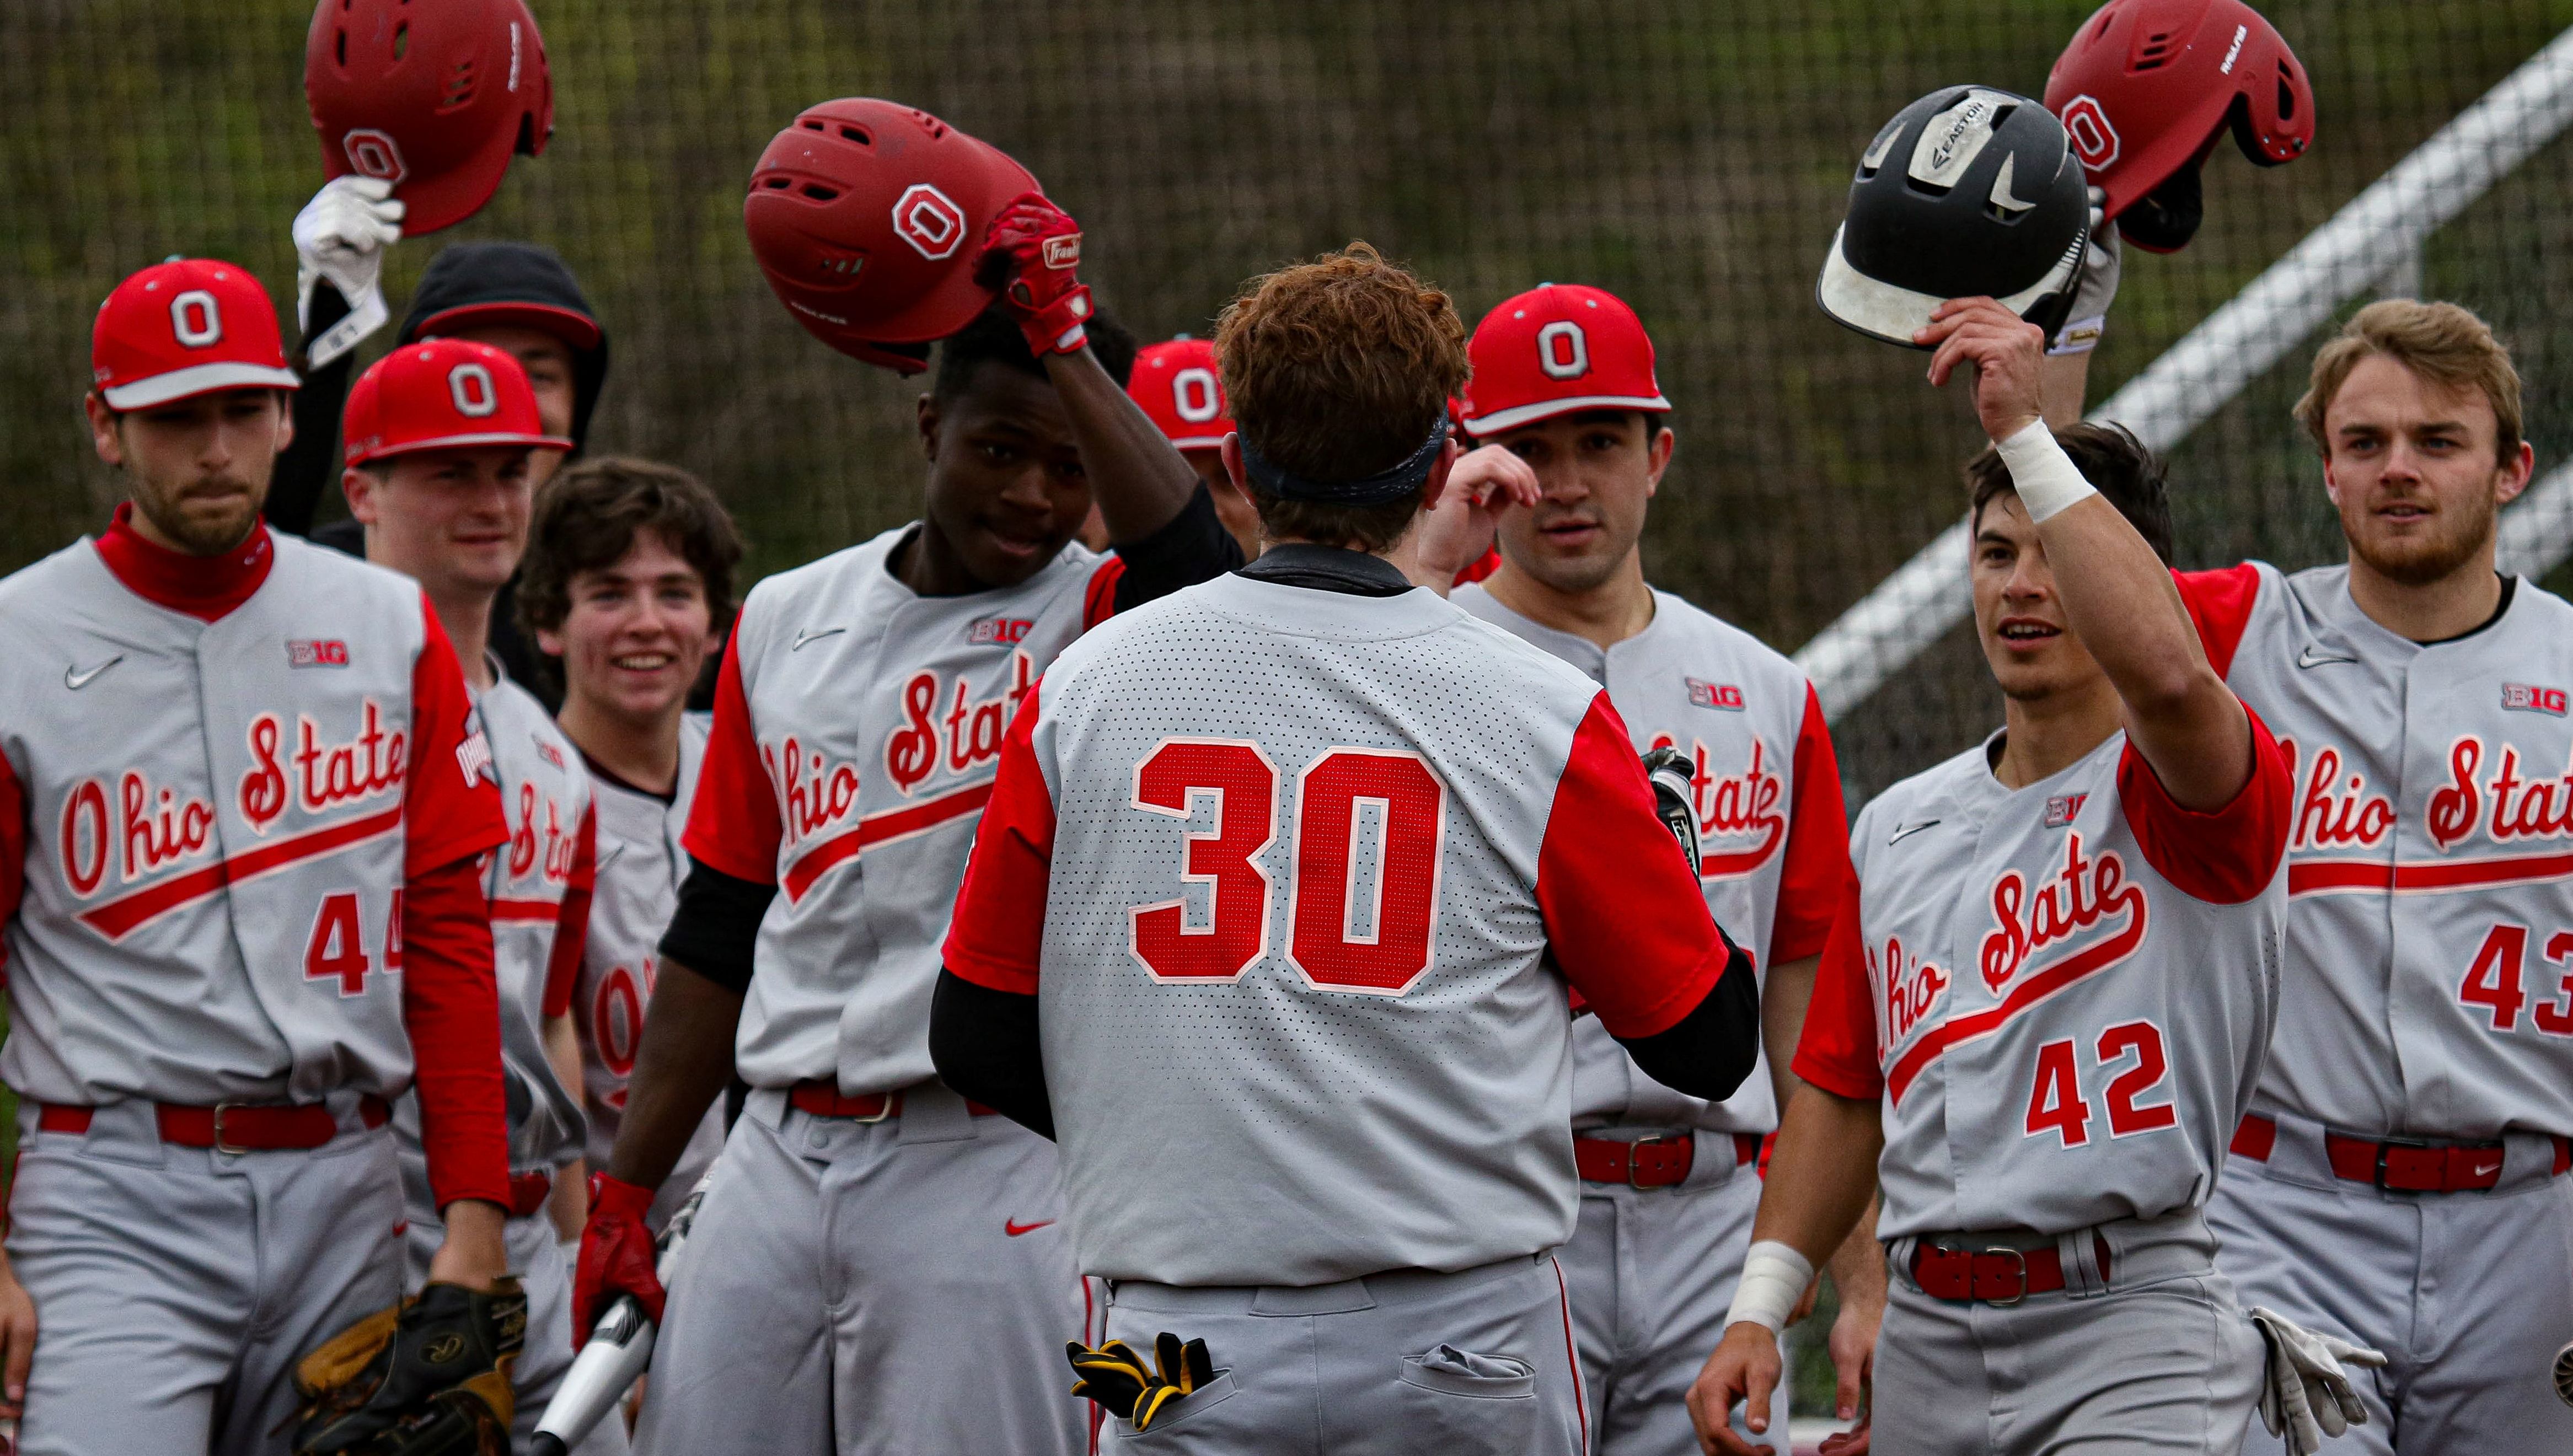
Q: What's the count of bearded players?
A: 2